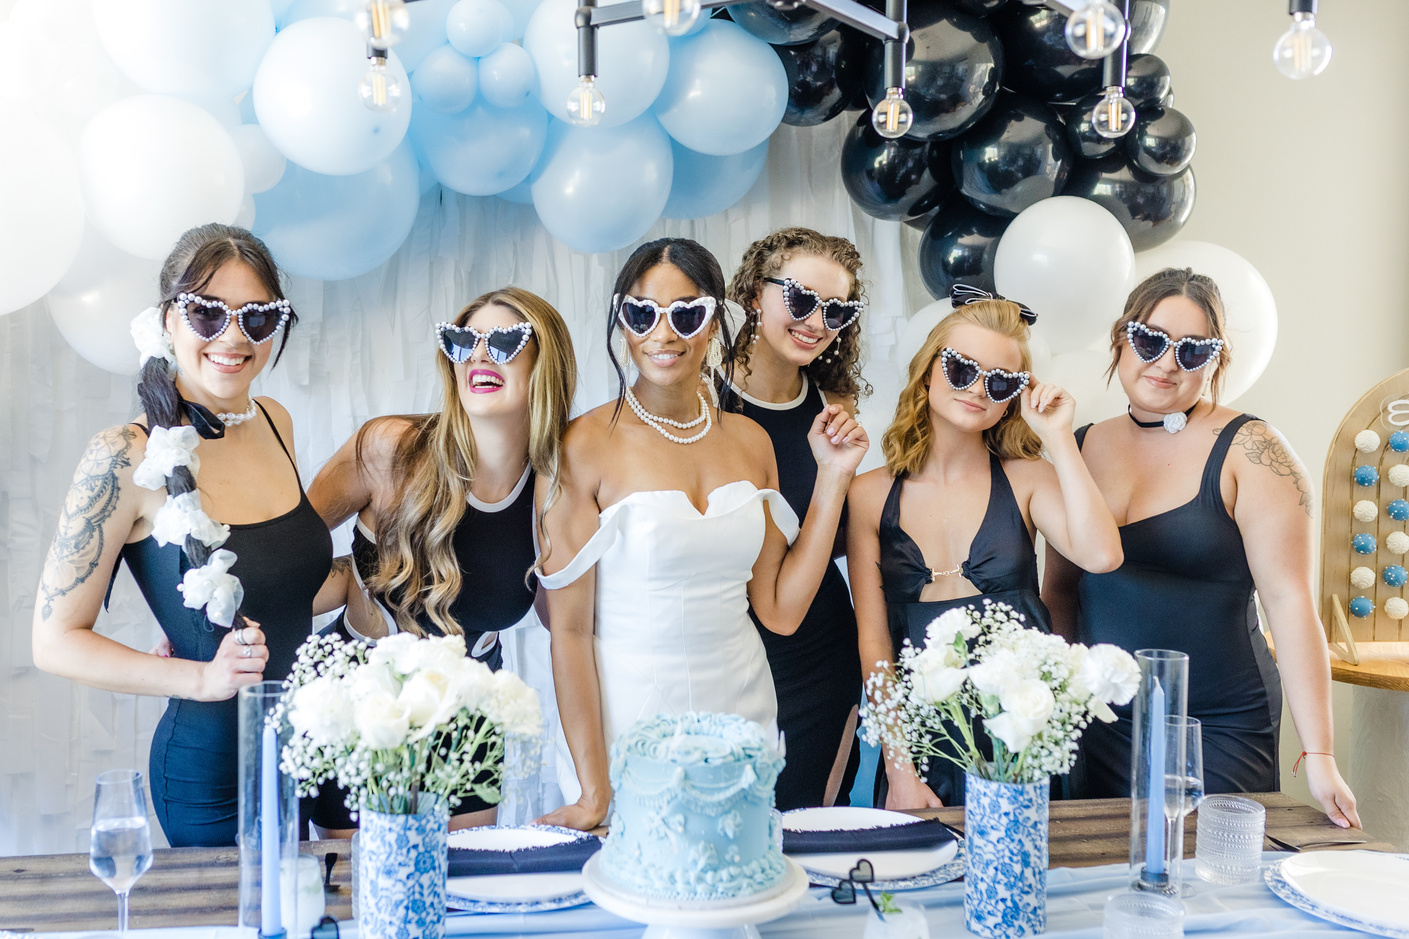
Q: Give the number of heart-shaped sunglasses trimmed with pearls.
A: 6